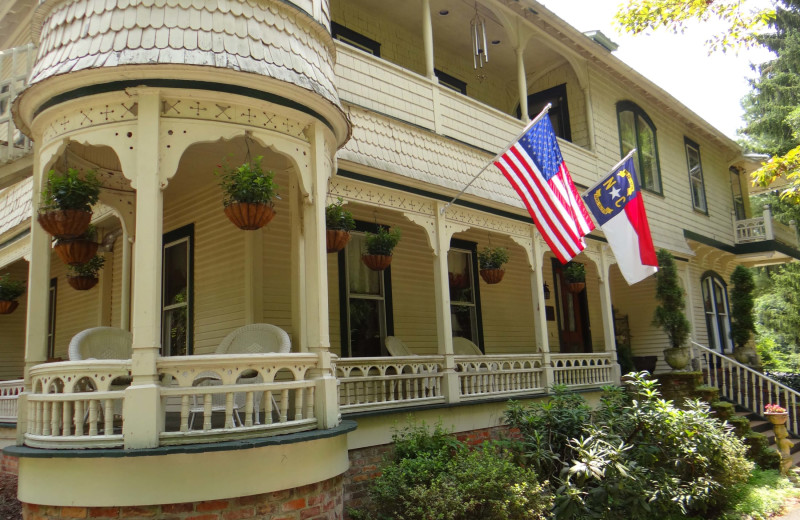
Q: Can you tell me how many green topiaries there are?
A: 2